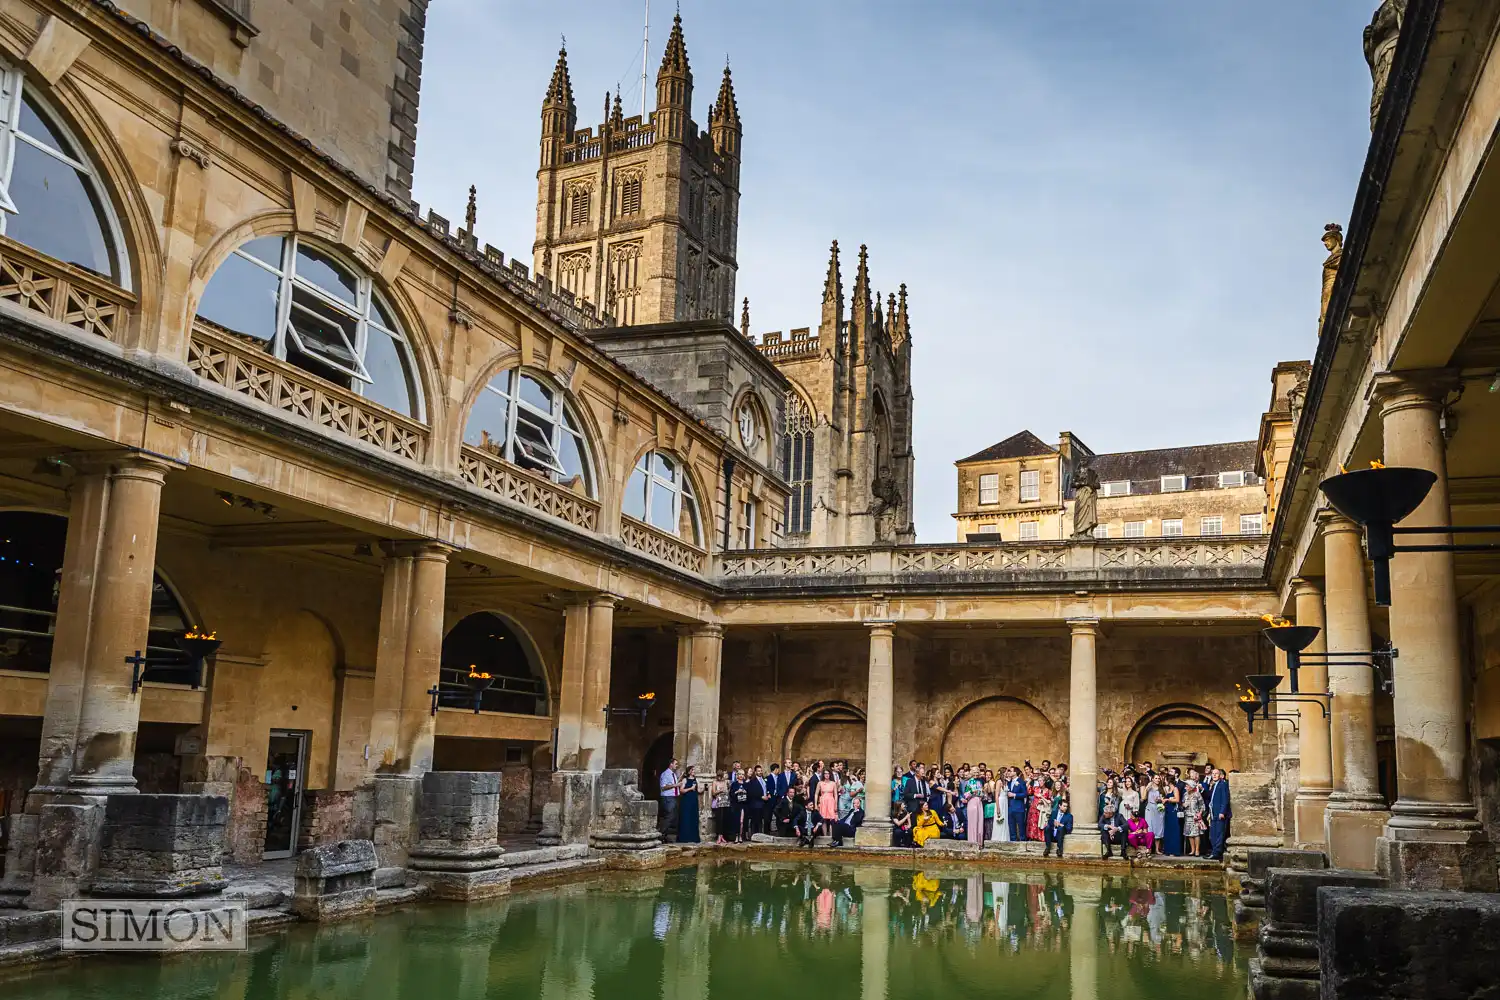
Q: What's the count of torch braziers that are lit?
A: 6